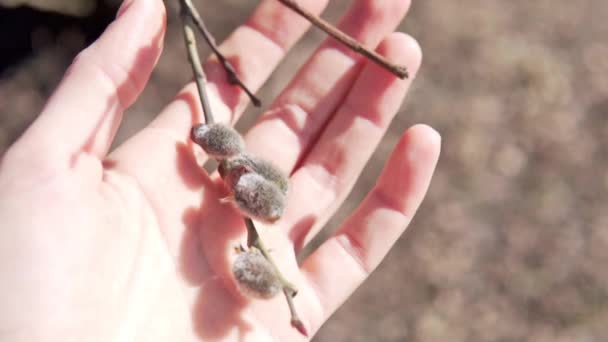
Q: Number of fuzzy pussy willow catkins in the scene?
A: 4